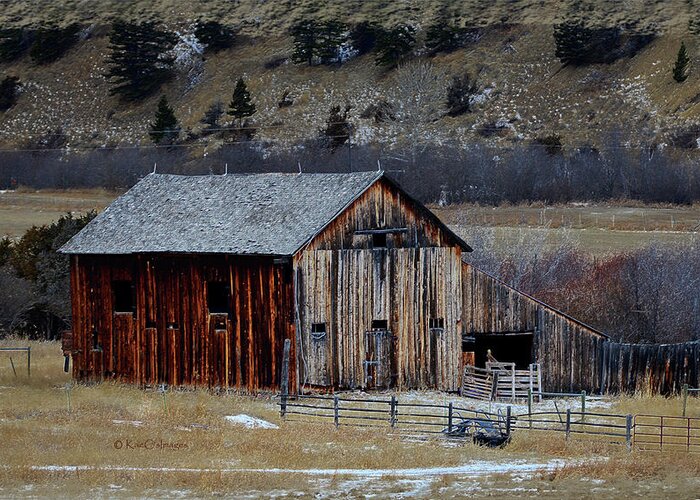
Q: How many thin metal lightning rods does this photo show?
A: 4